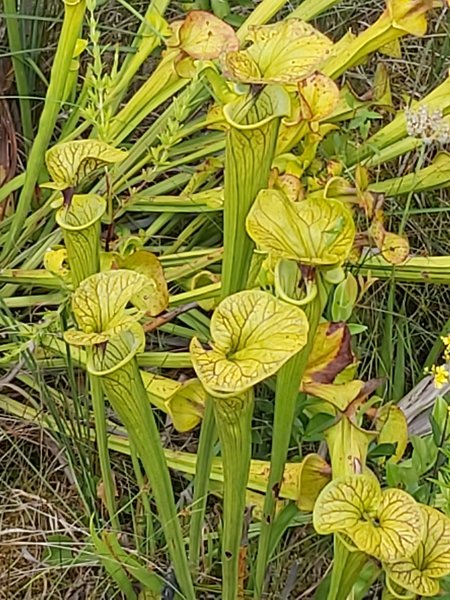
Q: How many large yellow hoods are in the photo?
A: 7